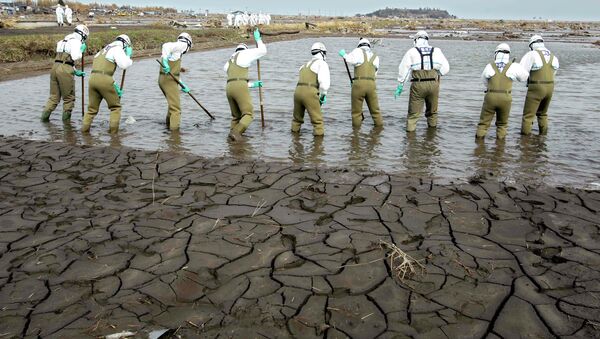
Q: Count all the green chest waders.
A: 9